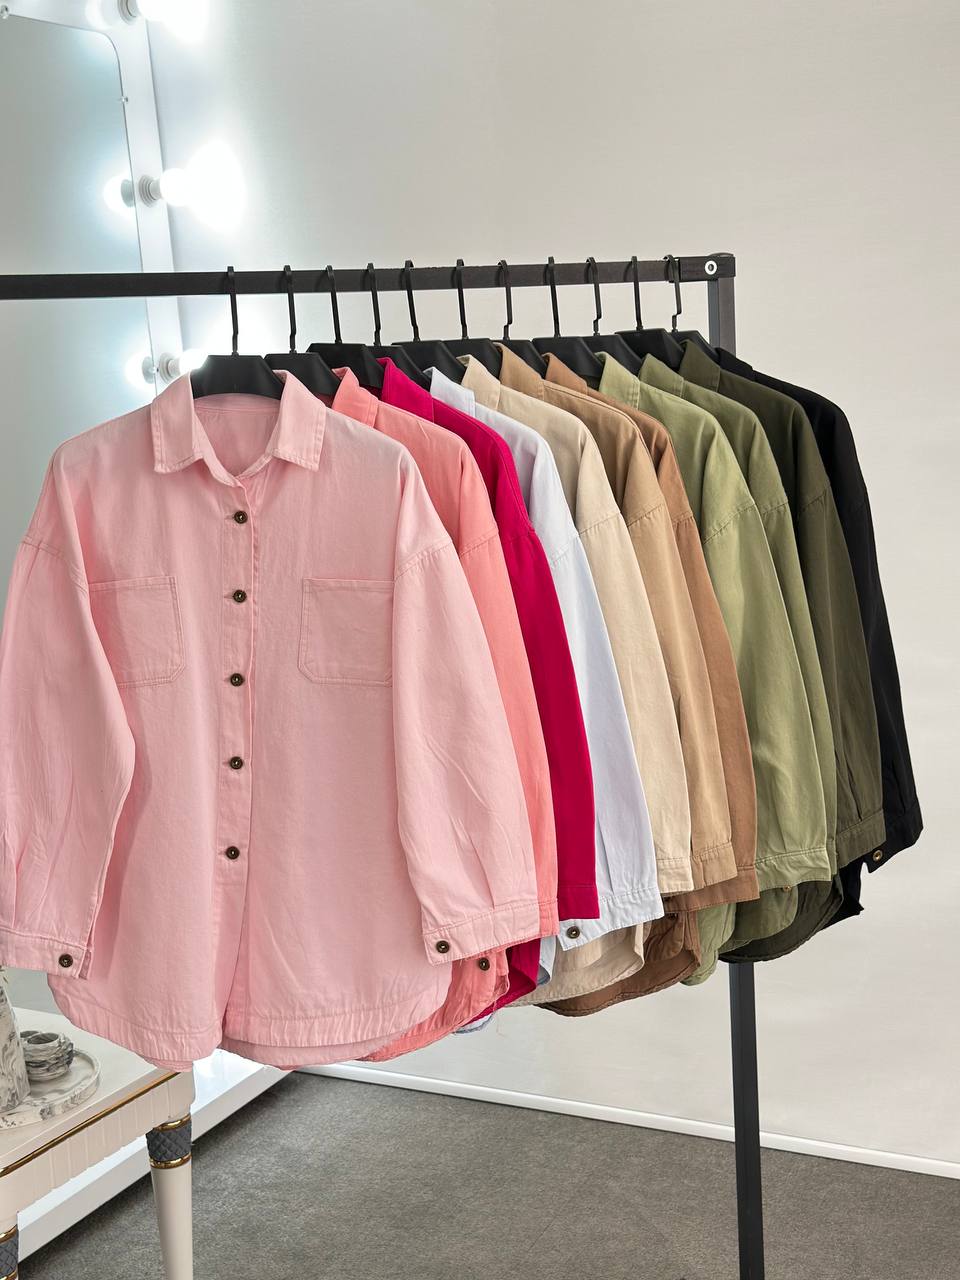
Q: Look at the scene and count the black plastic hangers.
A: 11